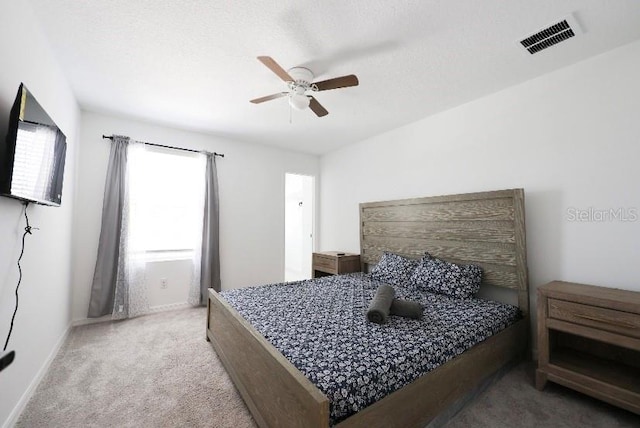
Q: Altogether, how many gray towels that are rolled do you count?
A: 2